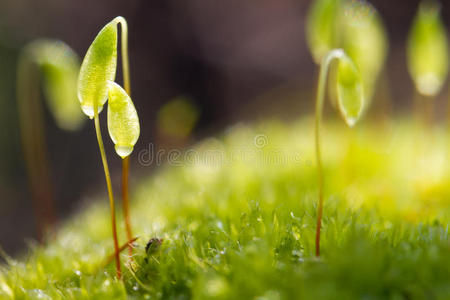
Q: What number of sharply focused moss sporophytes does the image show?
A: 3